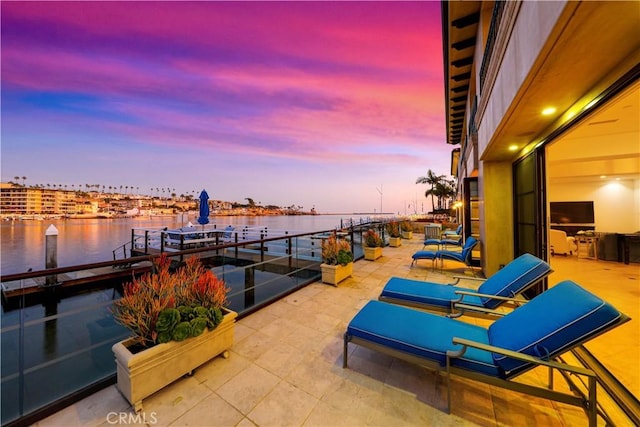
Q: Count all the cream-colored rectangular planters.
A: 5